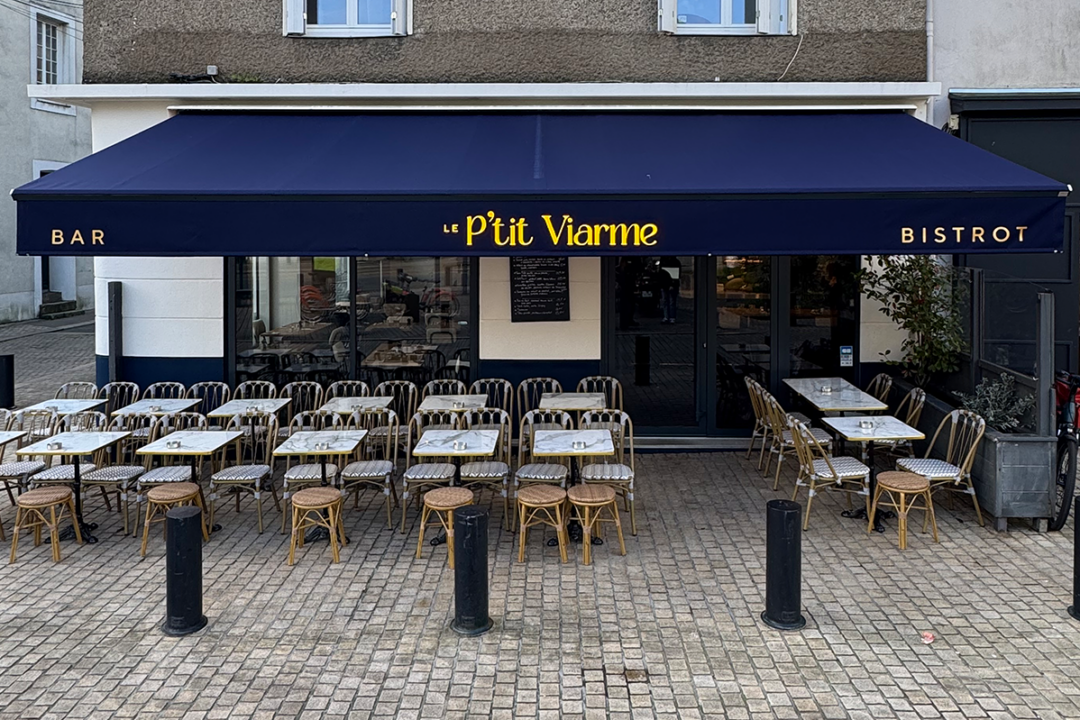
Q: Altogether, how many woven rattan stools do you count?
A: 7